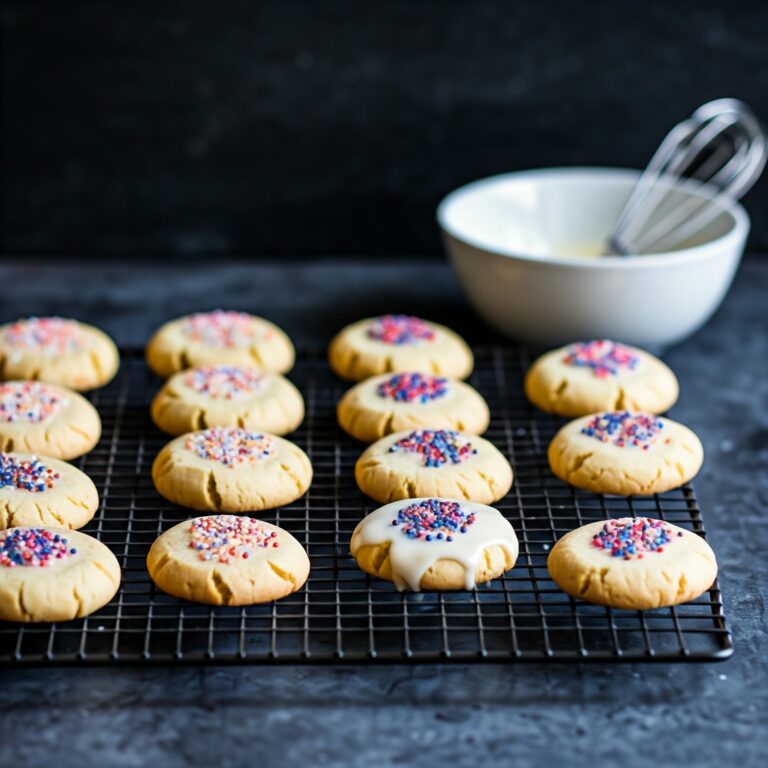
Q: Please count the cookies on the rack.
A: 15